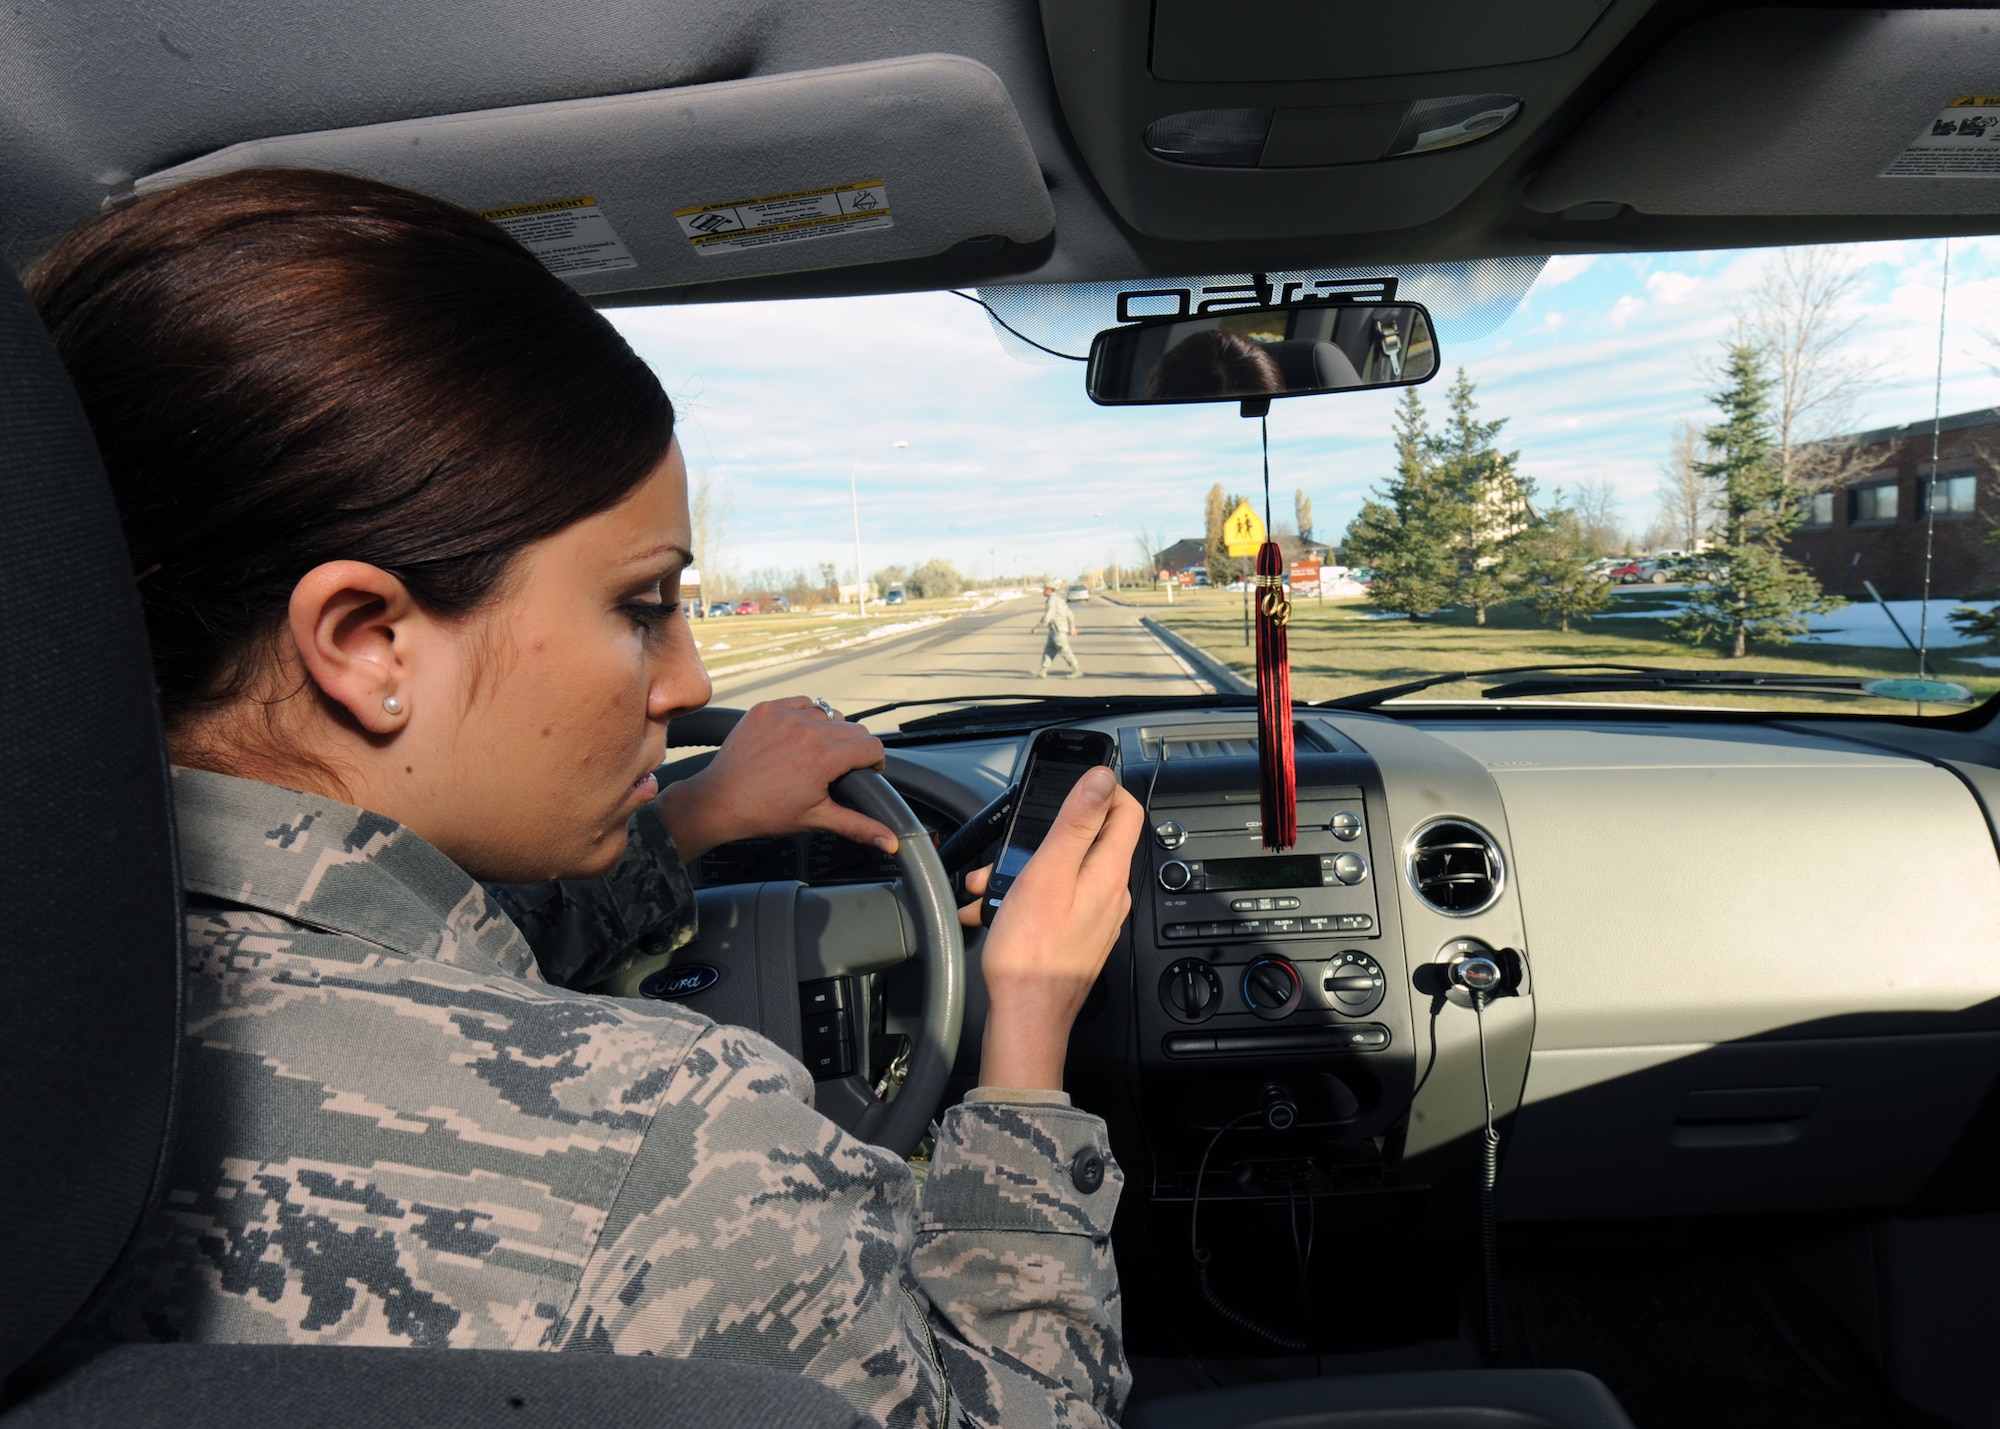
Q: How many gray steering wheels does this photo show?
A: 1